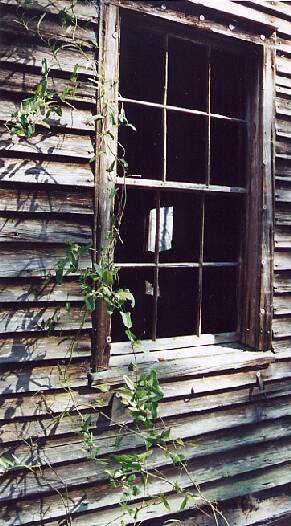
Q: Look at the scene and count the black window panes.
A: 12